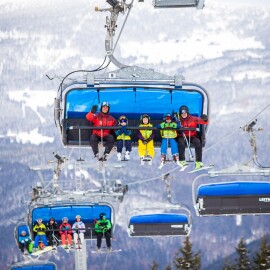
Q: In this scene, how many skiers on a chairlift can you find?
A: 11